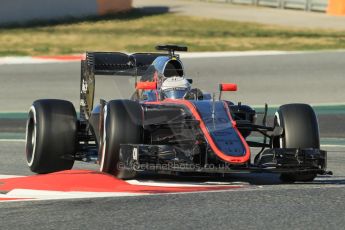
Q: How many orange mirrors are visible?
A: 2